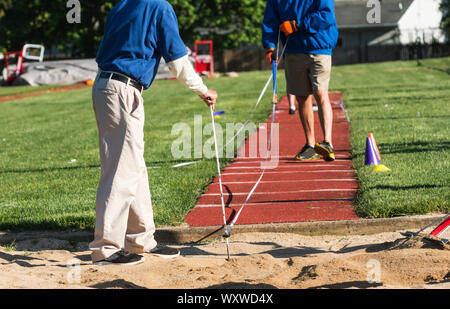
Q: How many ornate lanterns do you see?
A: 0